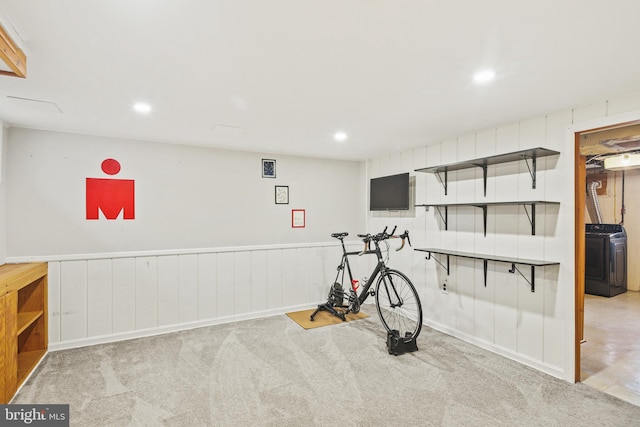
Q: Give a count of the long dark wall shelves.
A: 3